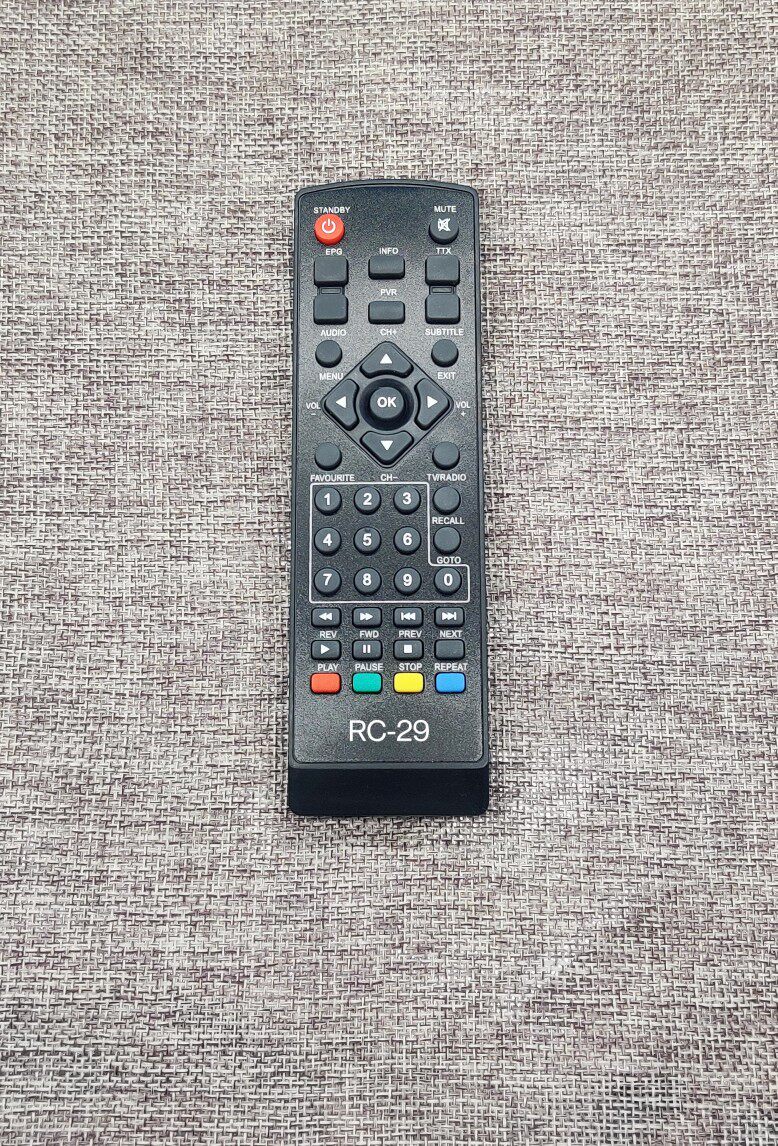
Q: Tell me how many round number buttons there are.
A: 10